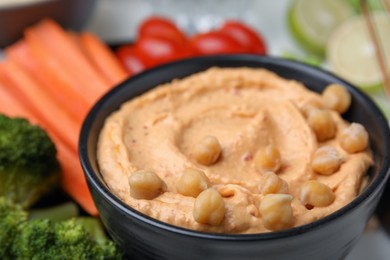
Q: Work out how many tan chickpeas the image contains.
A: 13